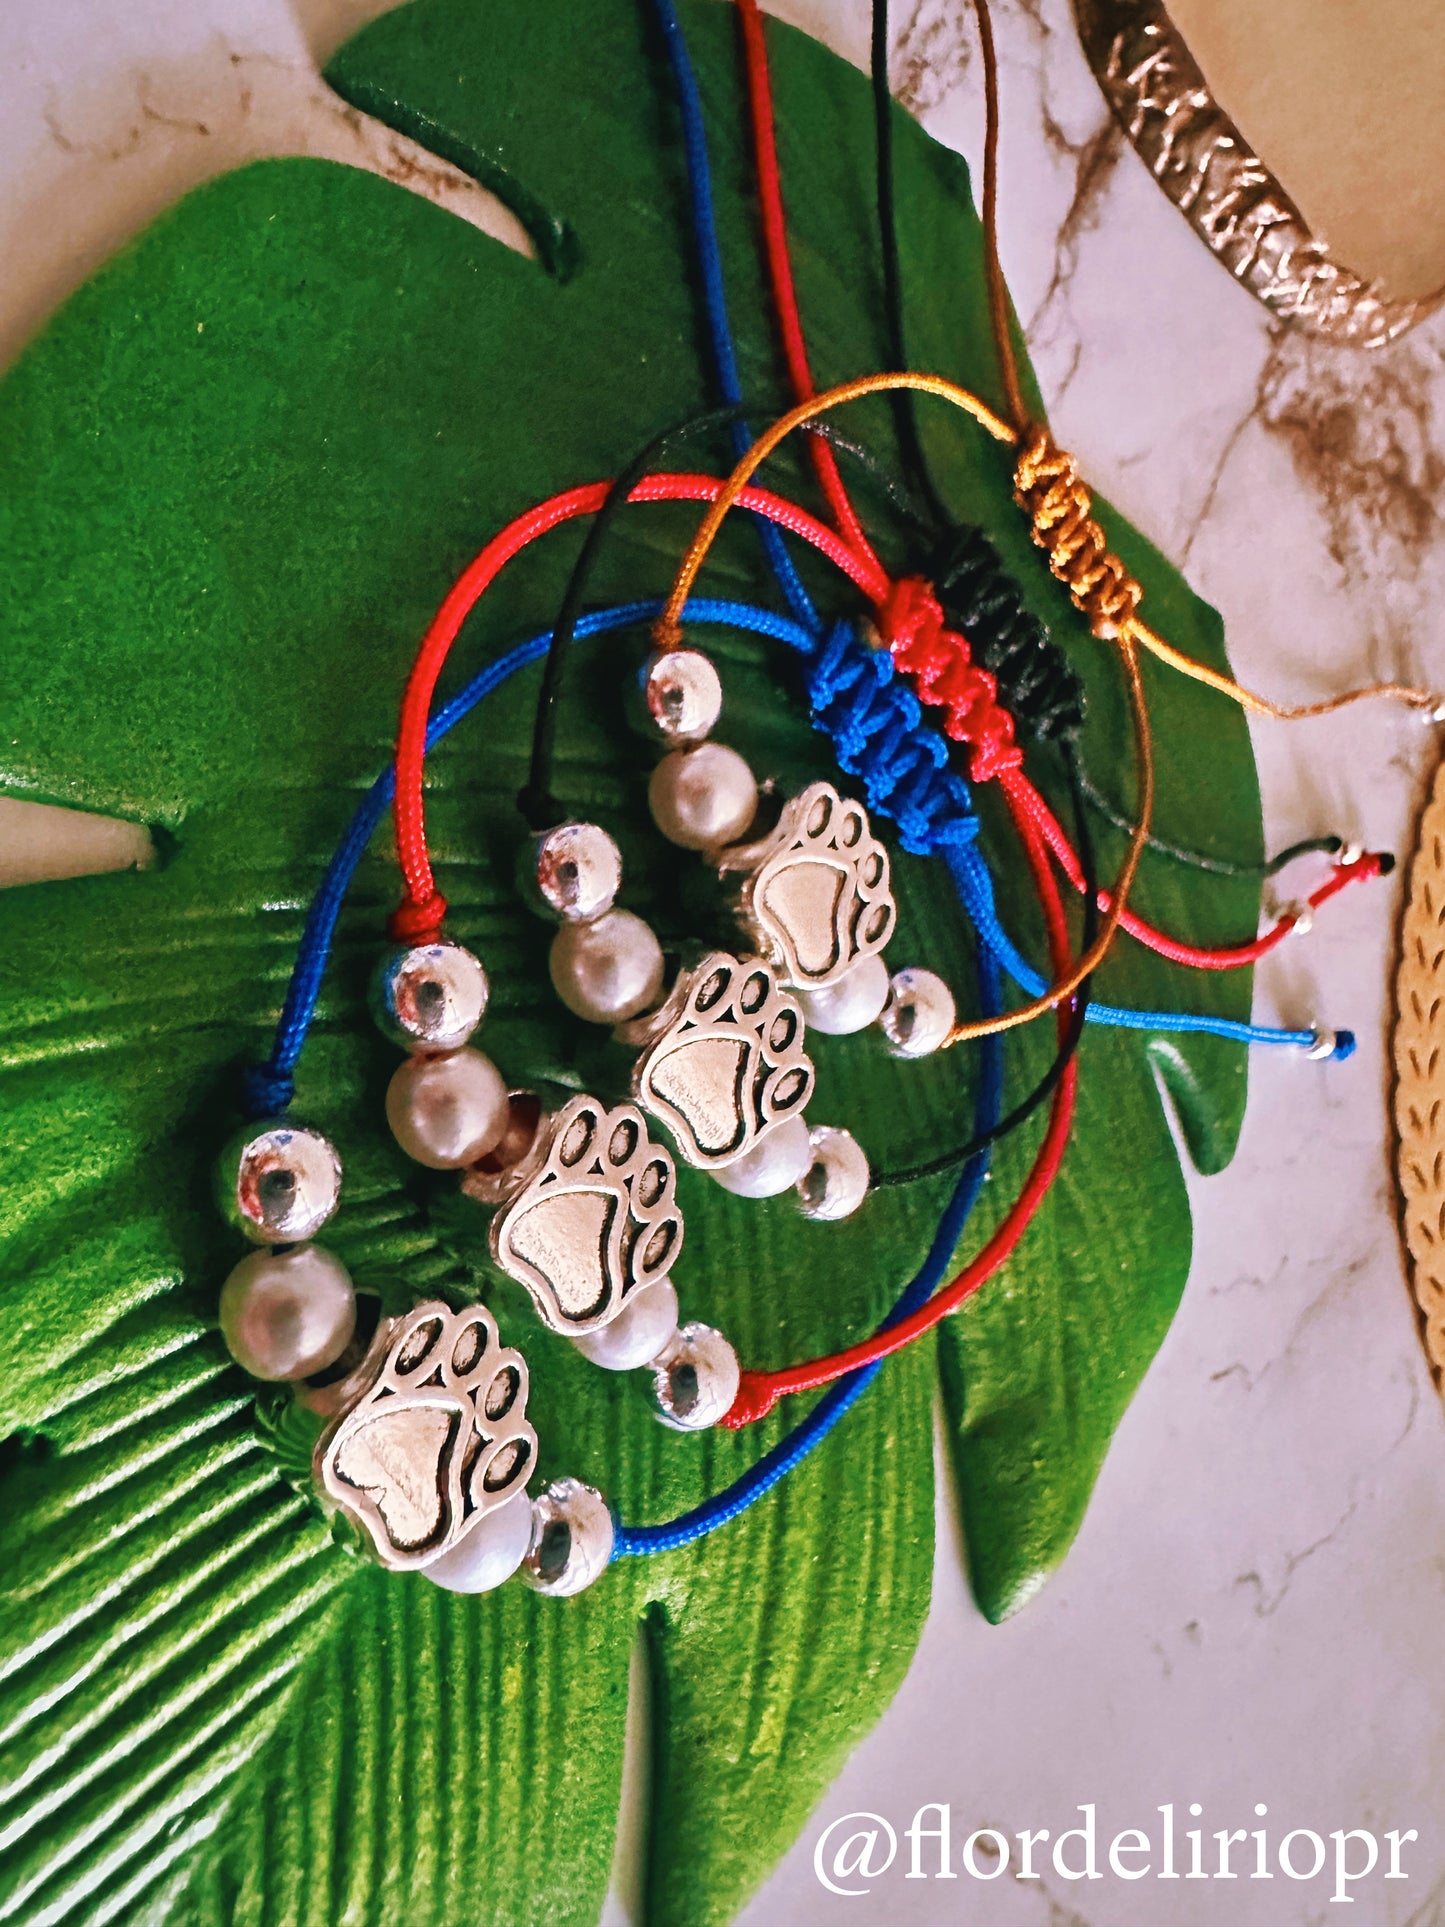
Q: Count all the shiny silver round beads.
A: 8